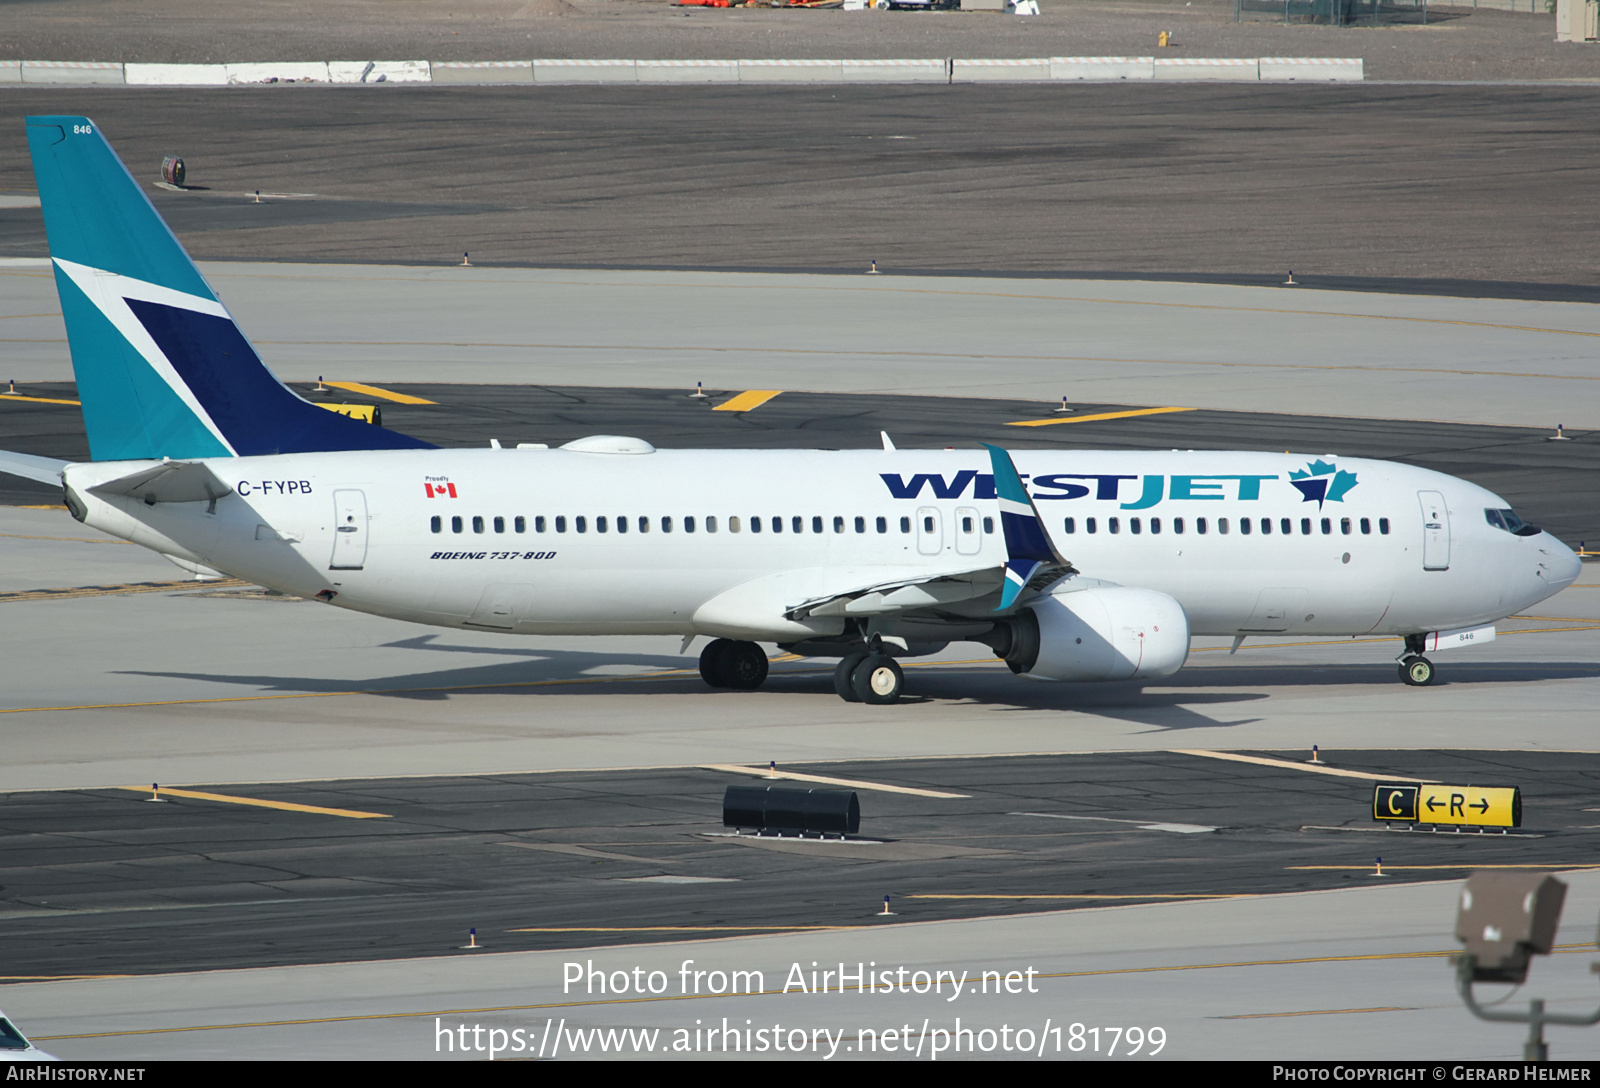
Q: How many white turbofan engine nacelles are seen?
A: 1